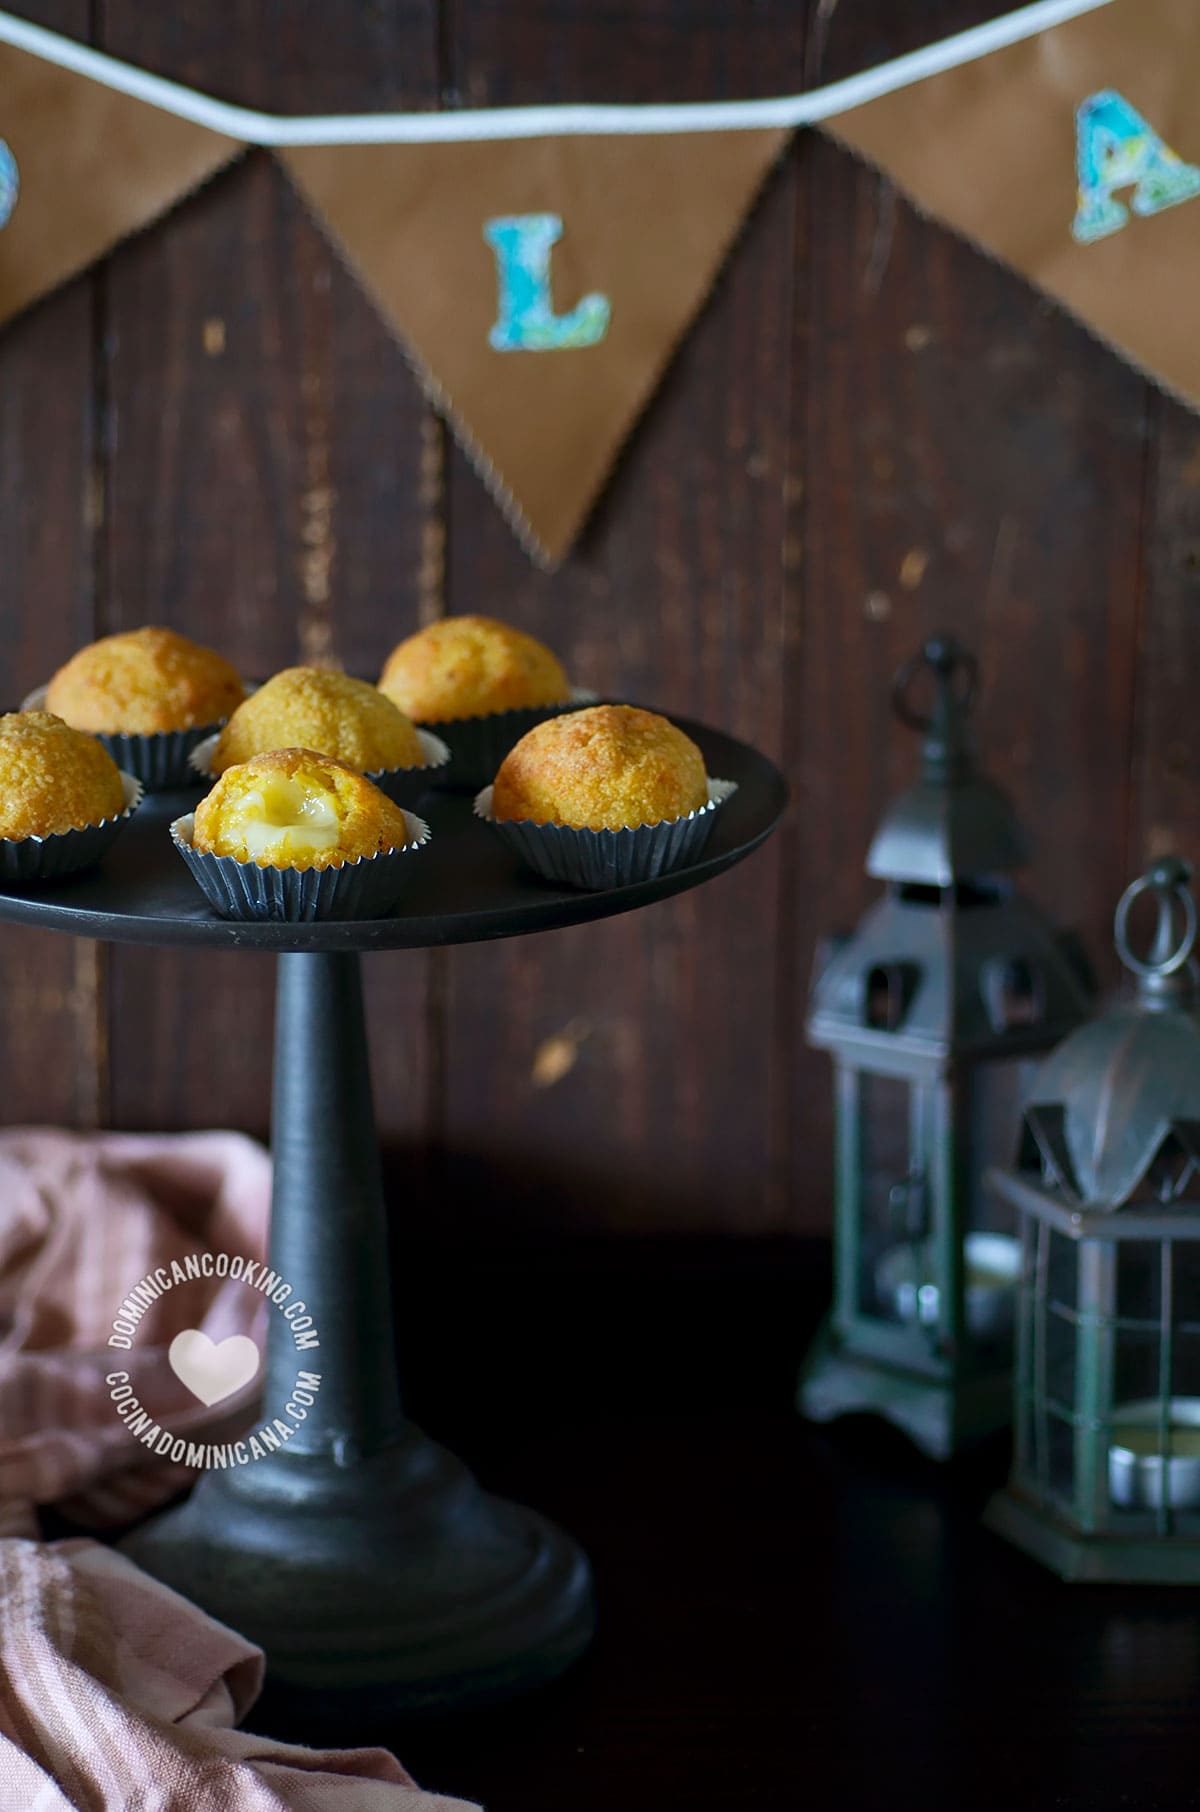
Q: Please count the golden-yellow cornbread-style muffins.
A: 6